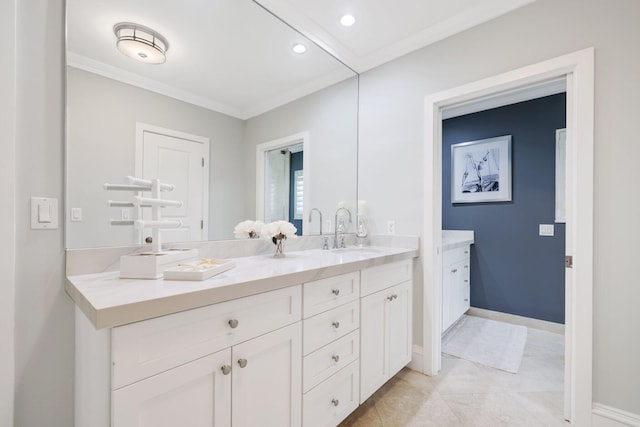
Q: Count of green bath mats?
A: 0